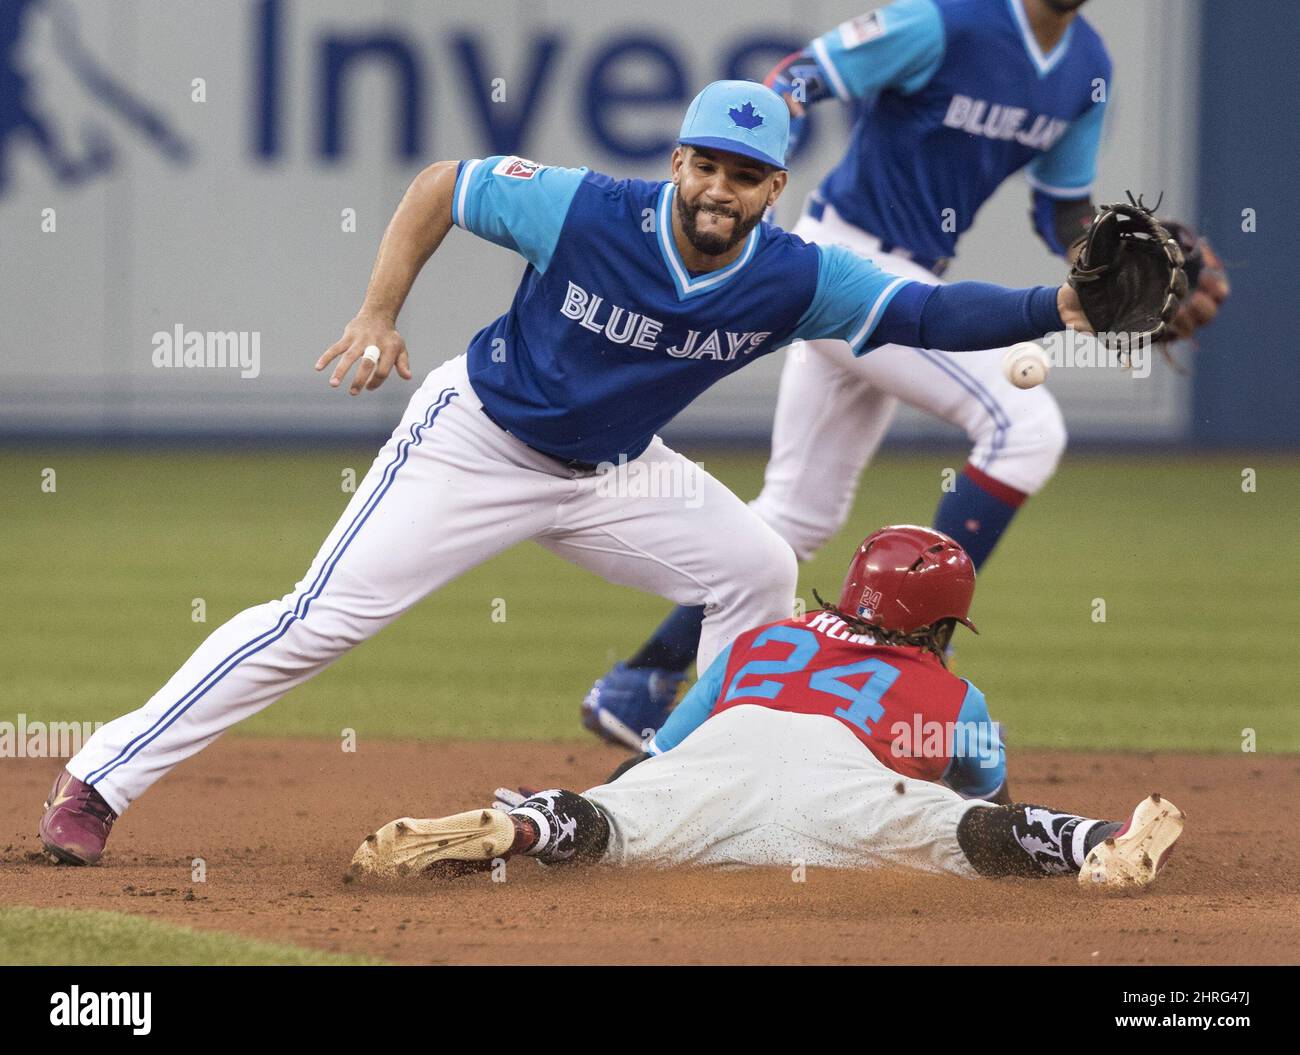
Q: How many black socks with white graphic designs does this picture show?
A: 2